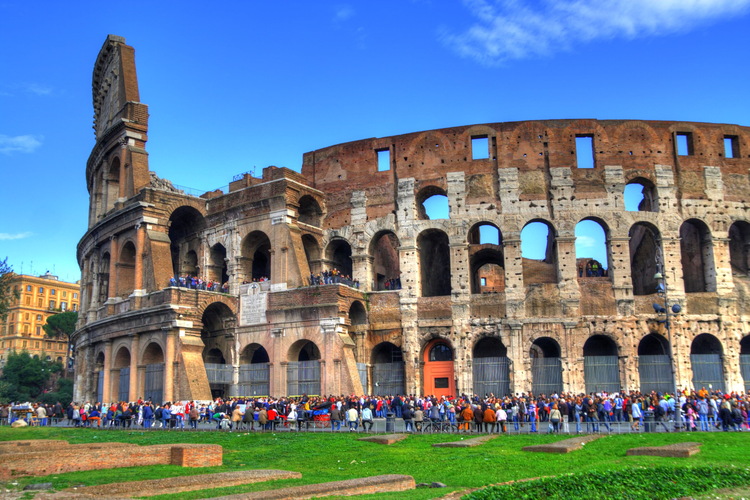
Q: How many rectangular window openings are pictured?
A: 5